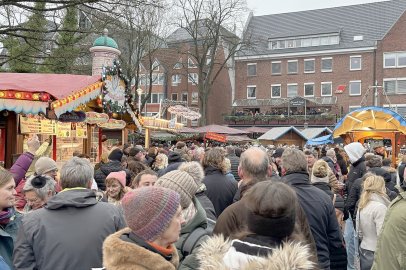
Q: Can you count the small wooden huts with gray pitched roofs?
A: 2